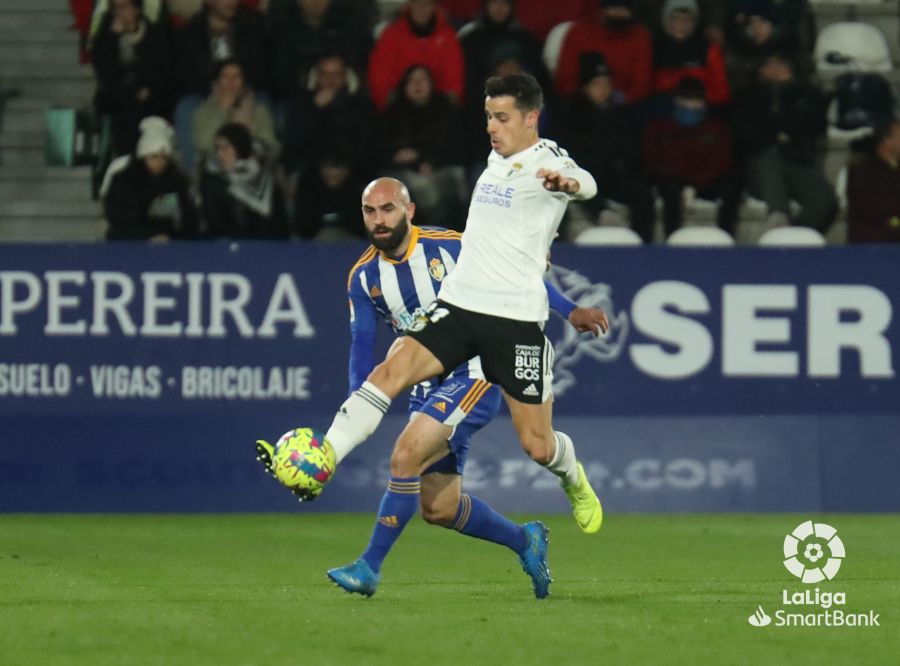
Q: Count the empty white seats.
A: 4